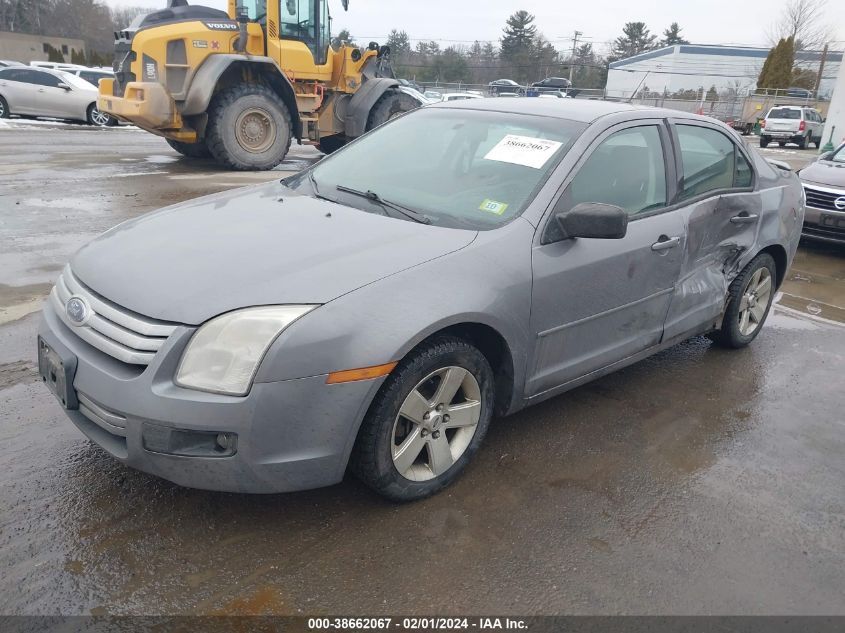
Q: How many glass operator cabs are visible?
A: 1